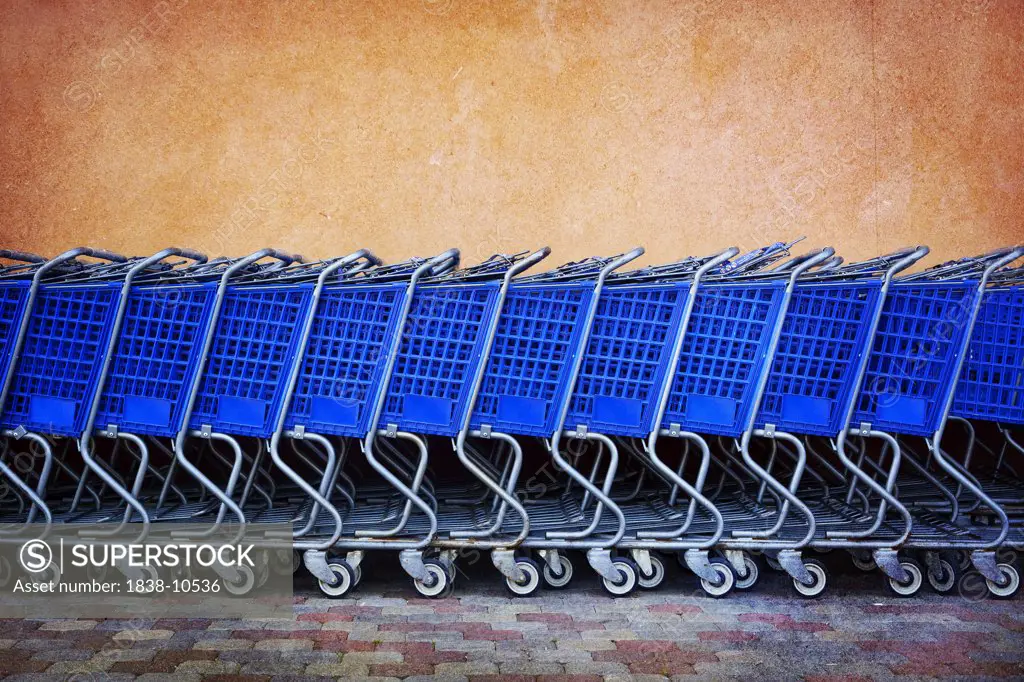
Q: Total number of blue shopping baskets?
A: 12